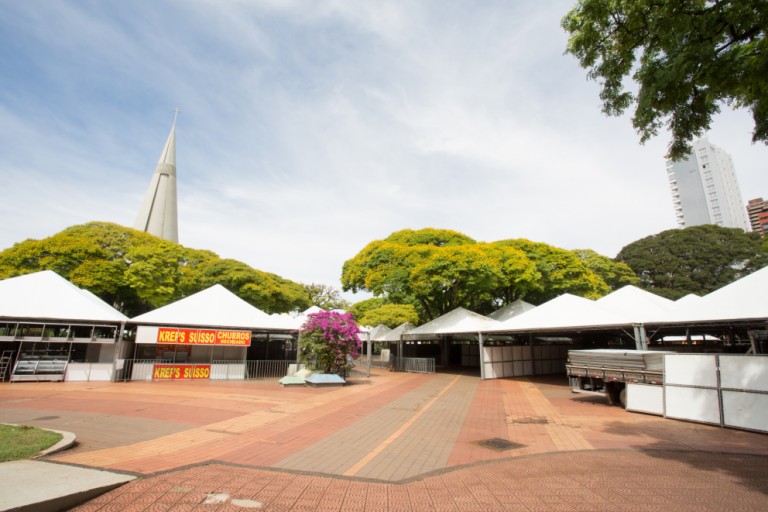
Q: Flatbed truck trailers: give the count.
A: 1